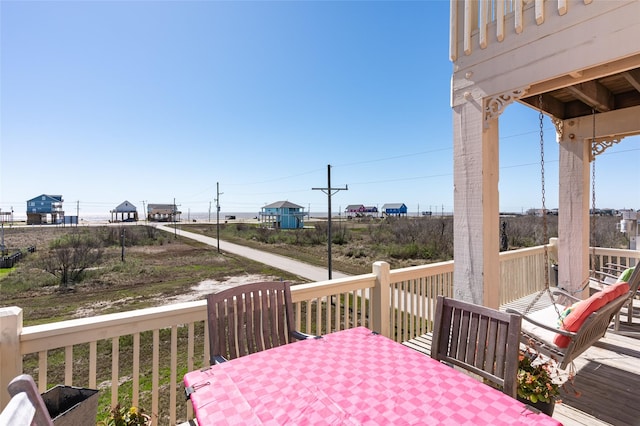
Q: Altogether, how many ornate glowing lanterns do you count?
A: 0